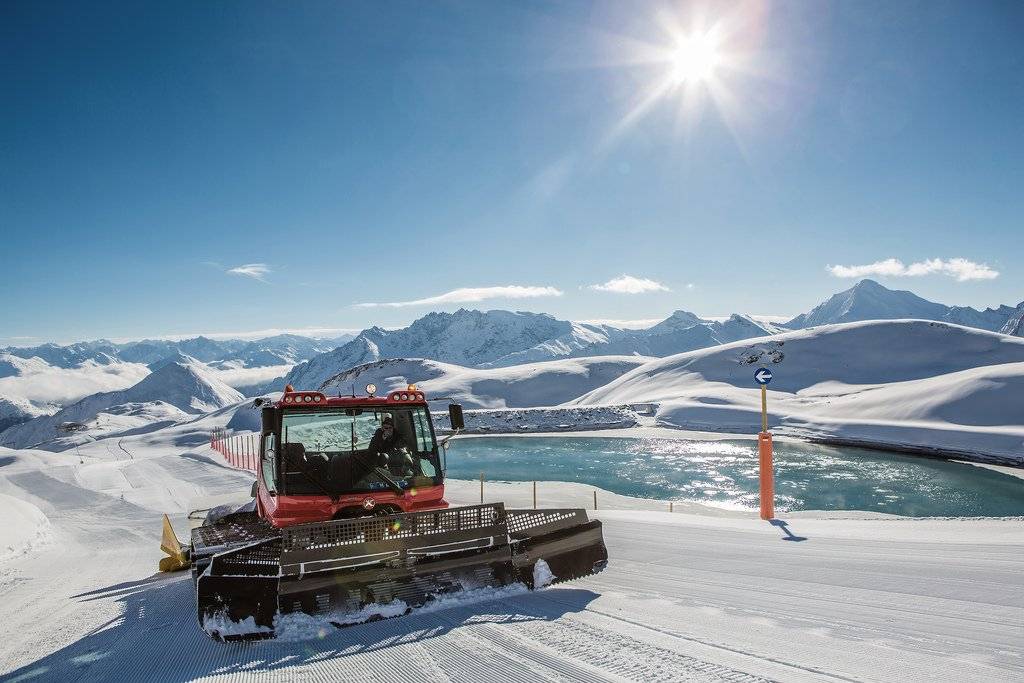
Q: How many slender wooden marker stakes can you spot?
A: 4